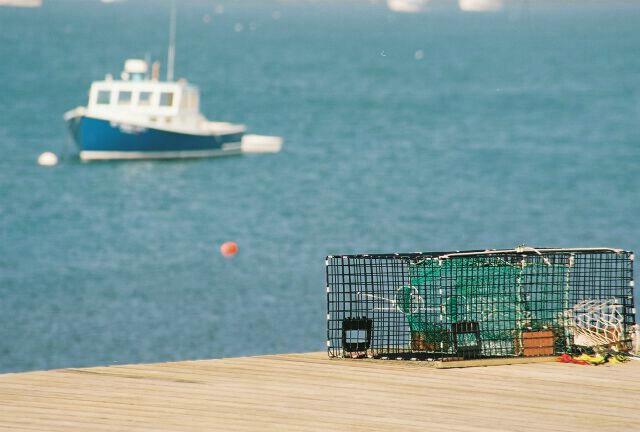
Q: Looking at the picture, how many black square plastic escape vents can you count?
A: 2